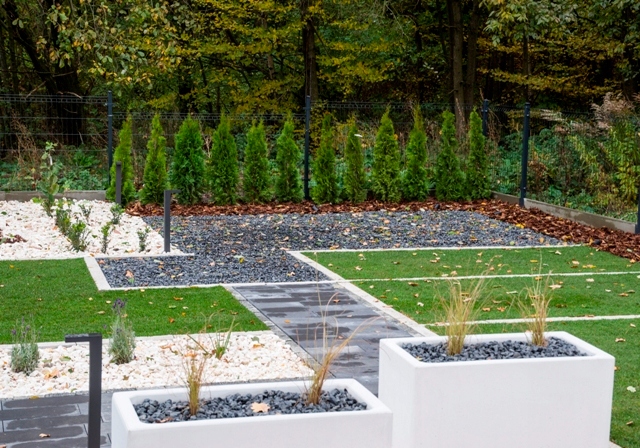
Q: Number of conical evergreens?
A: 12